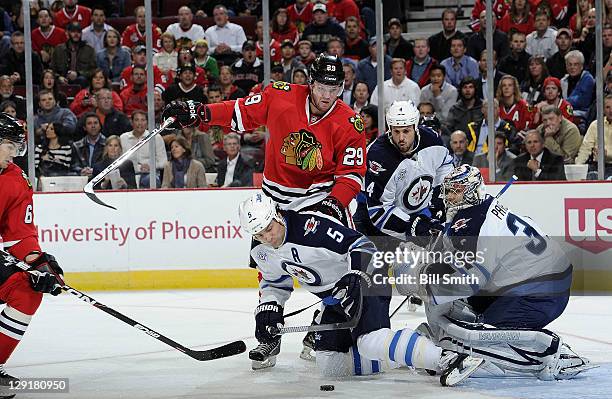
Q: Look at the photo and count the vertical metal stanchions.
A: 6